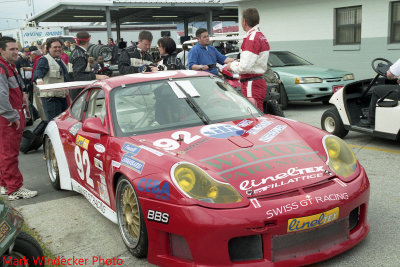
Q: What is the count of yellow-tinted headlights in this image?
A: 2